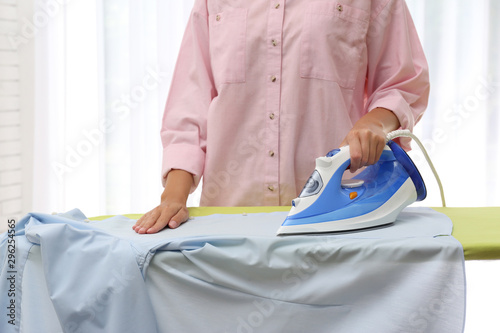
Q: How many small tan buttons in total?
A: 8